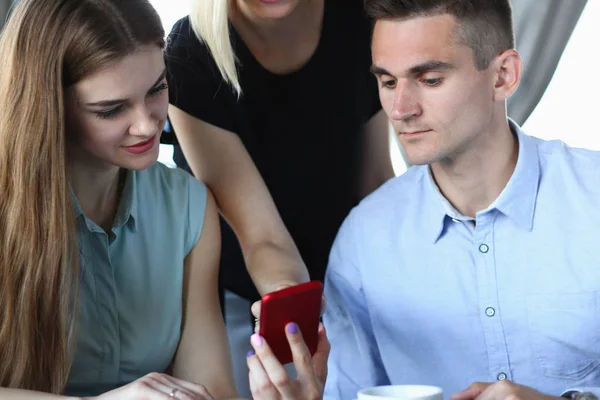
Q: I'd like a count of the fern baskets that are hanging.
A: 0